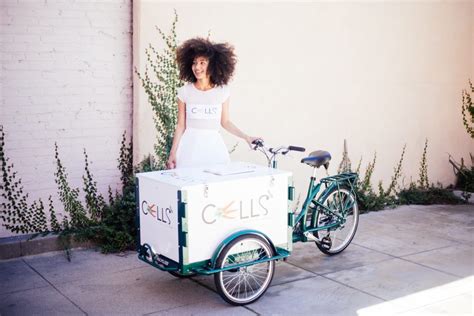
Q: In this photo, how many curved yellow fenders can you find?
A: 0